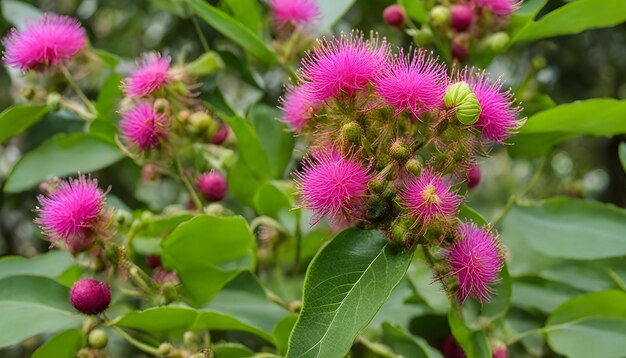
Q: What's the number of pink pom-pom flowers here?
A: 13